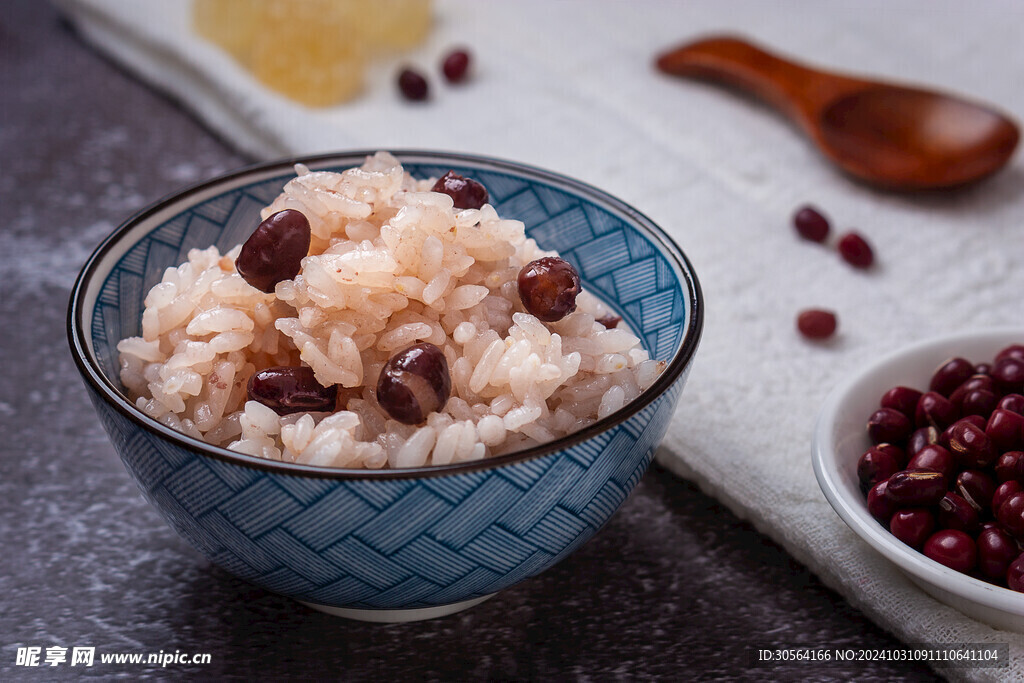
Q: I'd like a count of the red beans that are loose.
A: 5